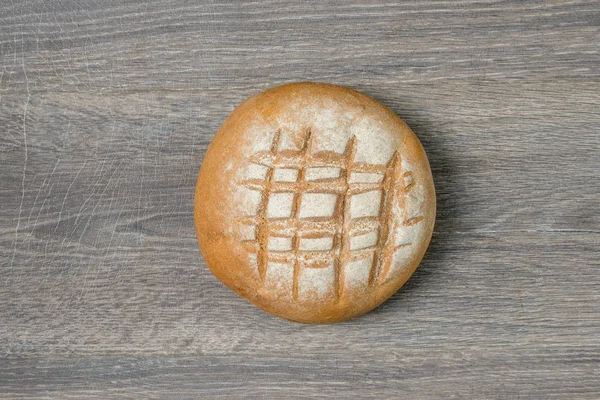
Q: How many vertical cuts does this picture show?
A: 4